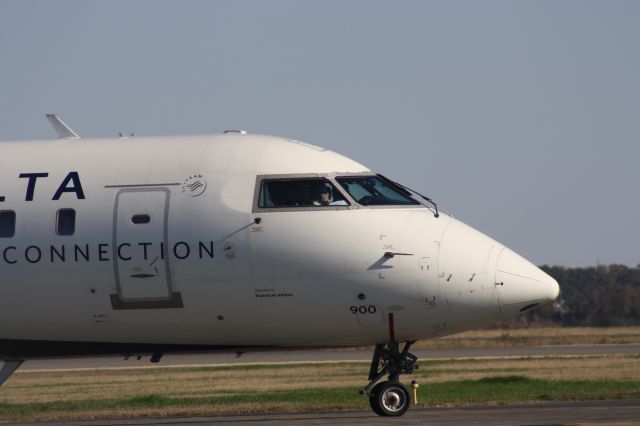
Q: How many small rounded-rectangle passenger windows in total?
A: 2